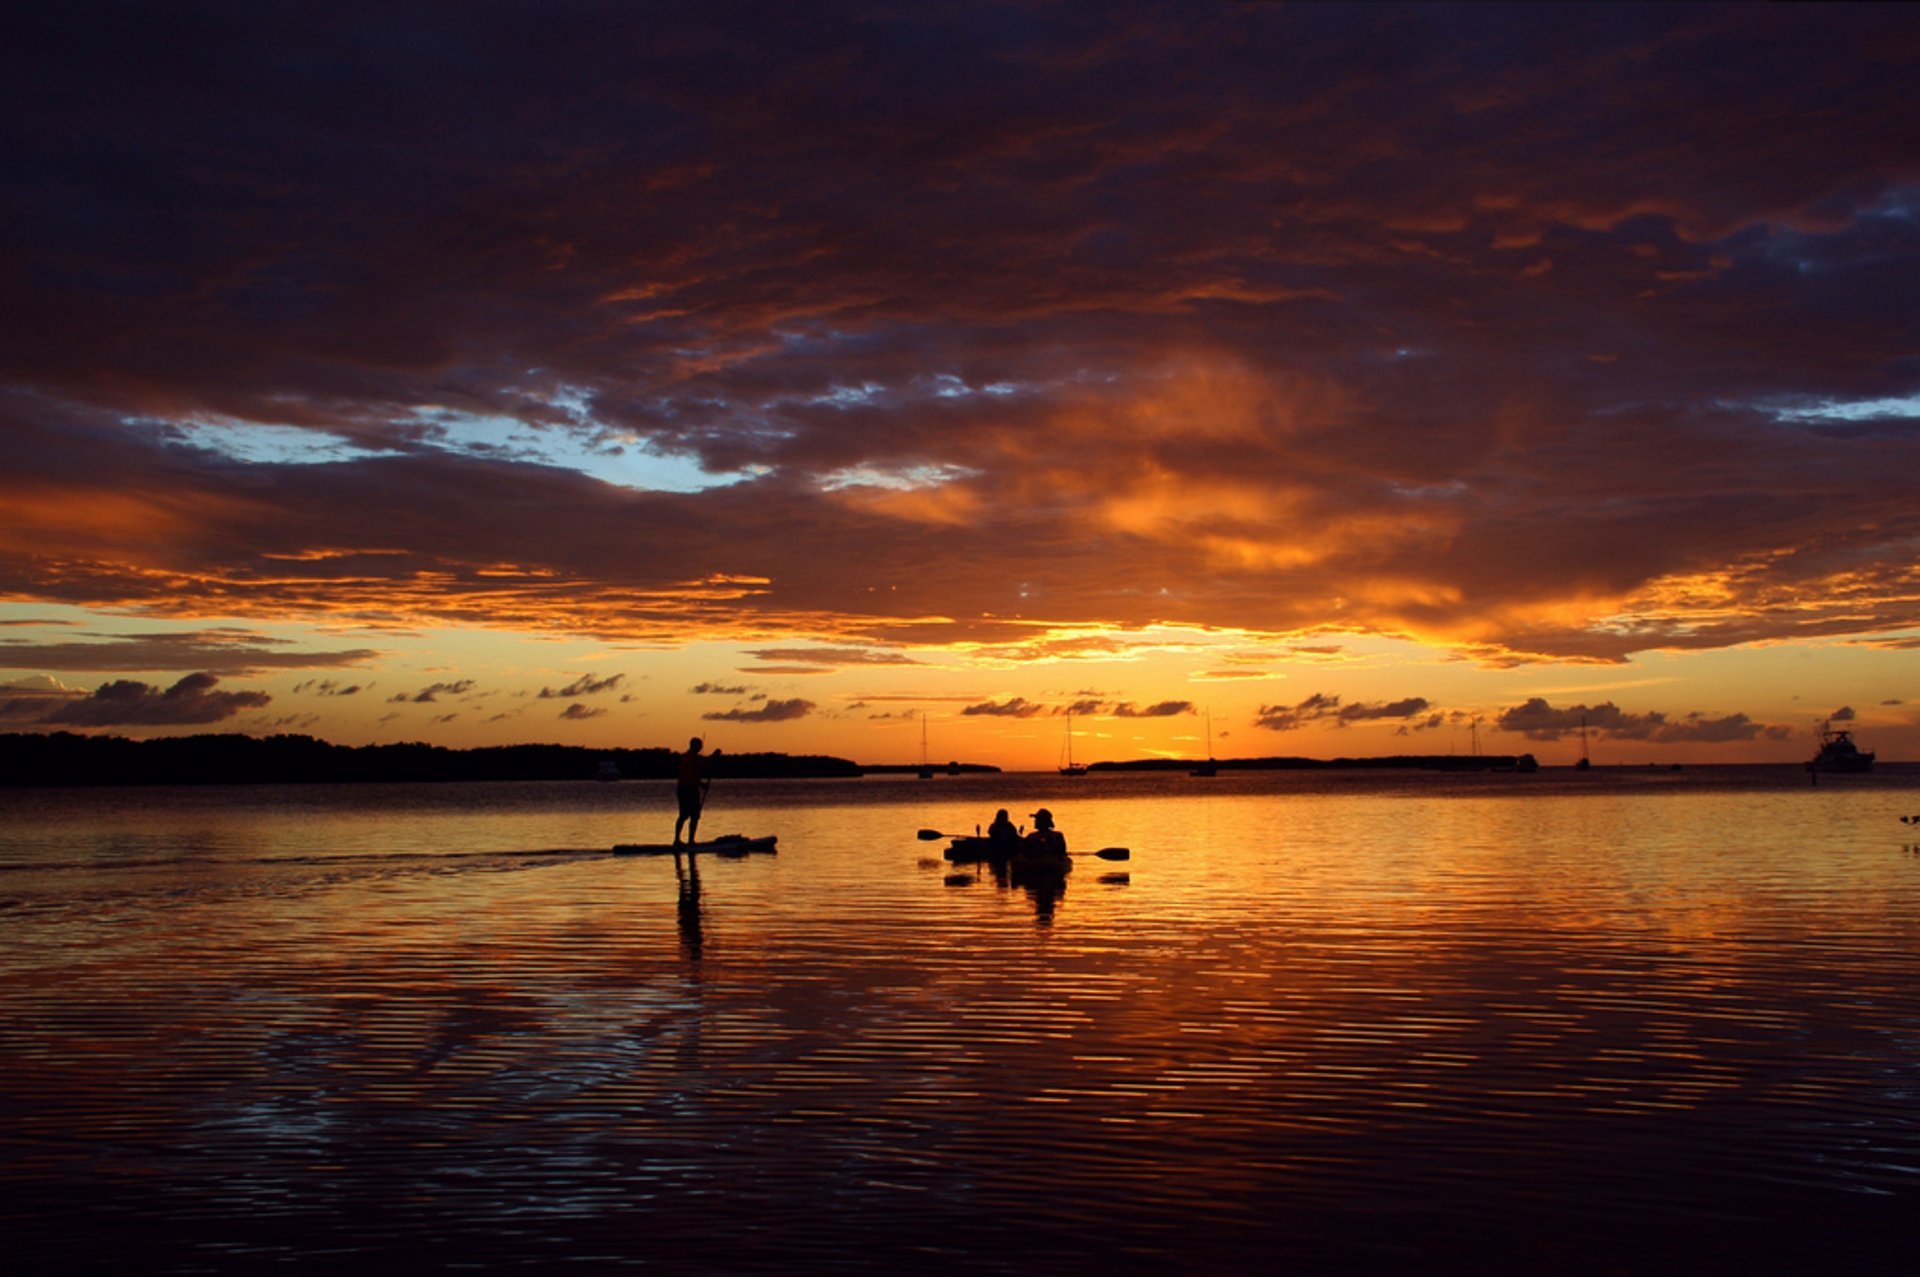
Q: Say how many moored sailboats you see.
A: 5